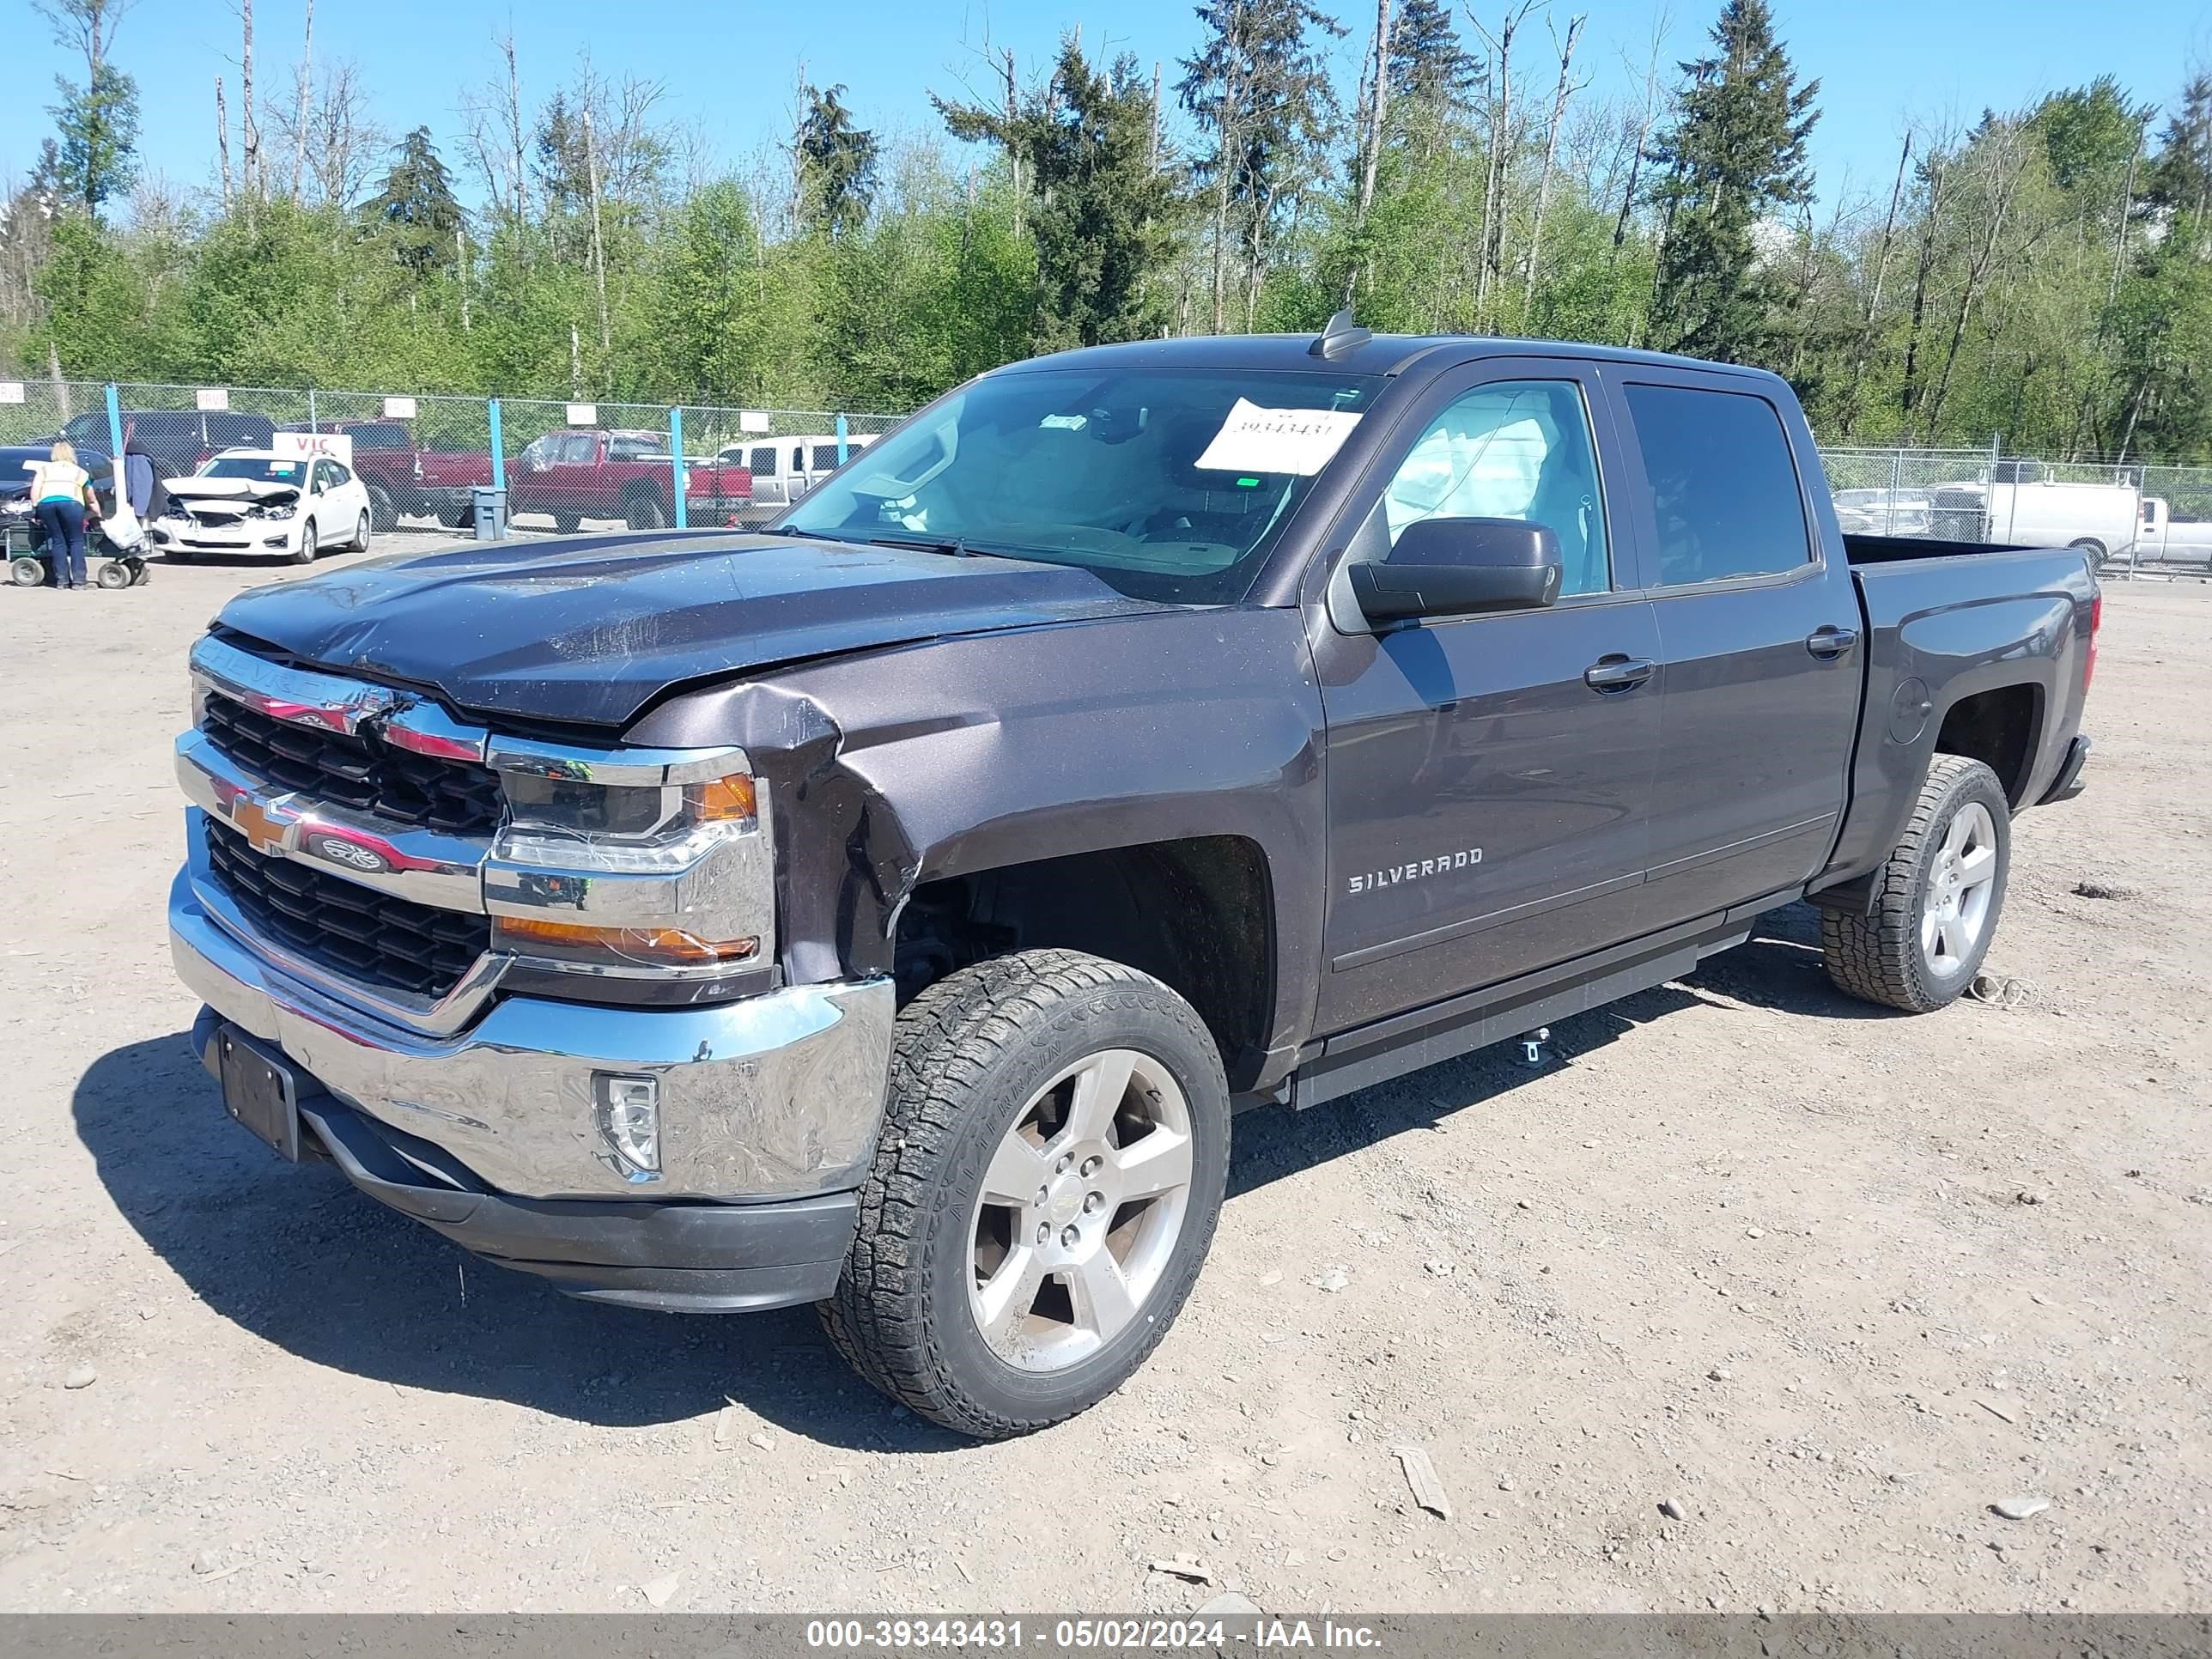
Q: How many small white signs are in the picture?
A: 5